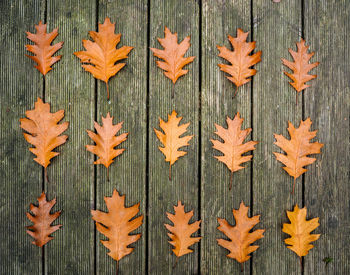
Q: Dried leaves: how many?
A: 15